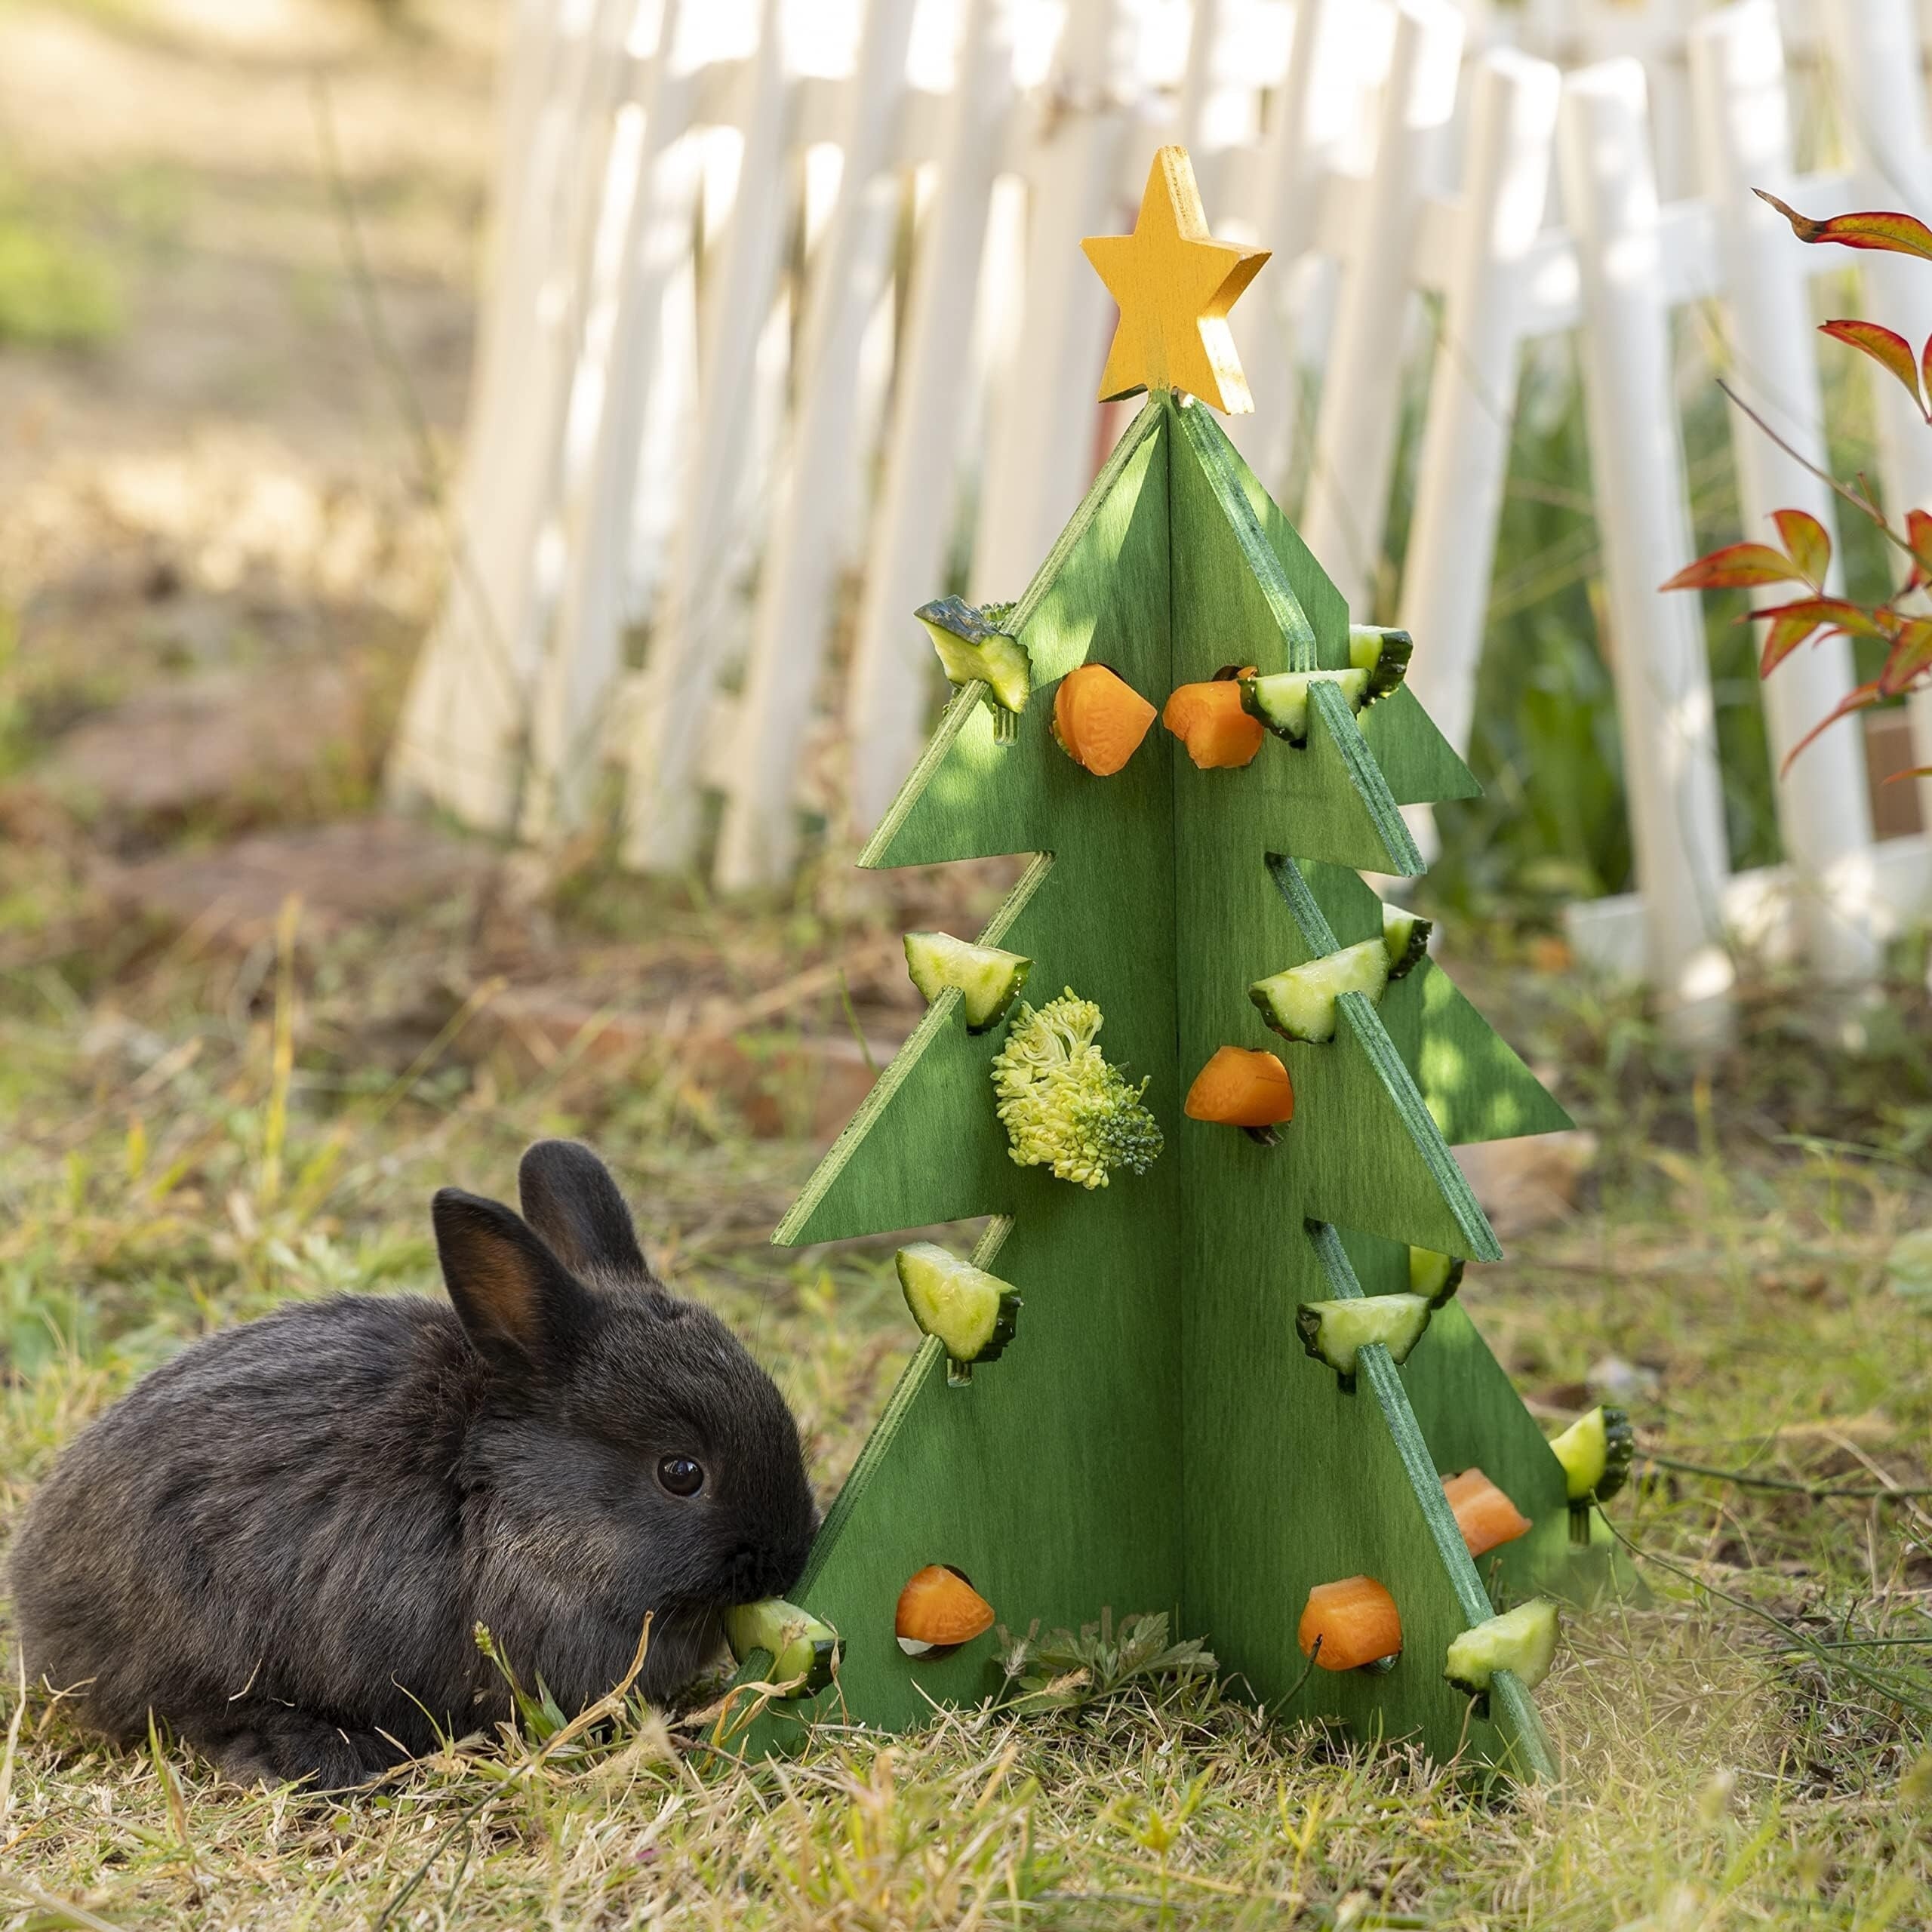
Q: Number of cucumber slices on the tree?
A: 12